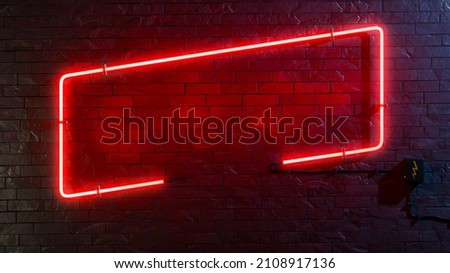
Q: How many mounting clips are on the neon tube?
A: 6